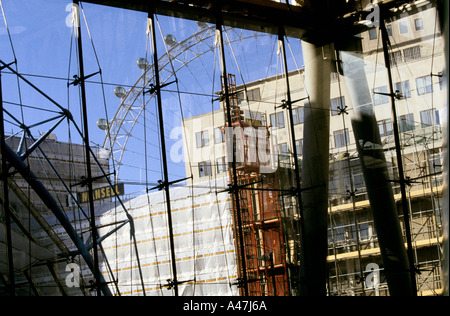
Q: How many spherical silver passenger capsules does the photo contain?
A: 5